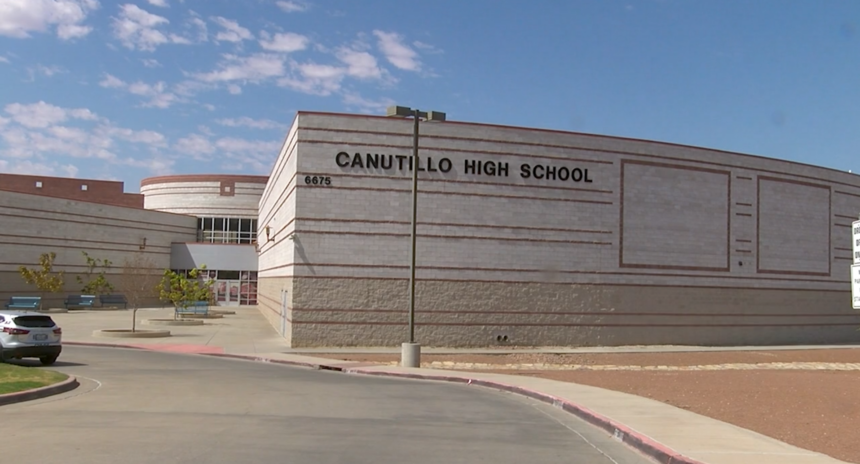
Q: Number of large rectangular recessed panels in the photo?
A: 2